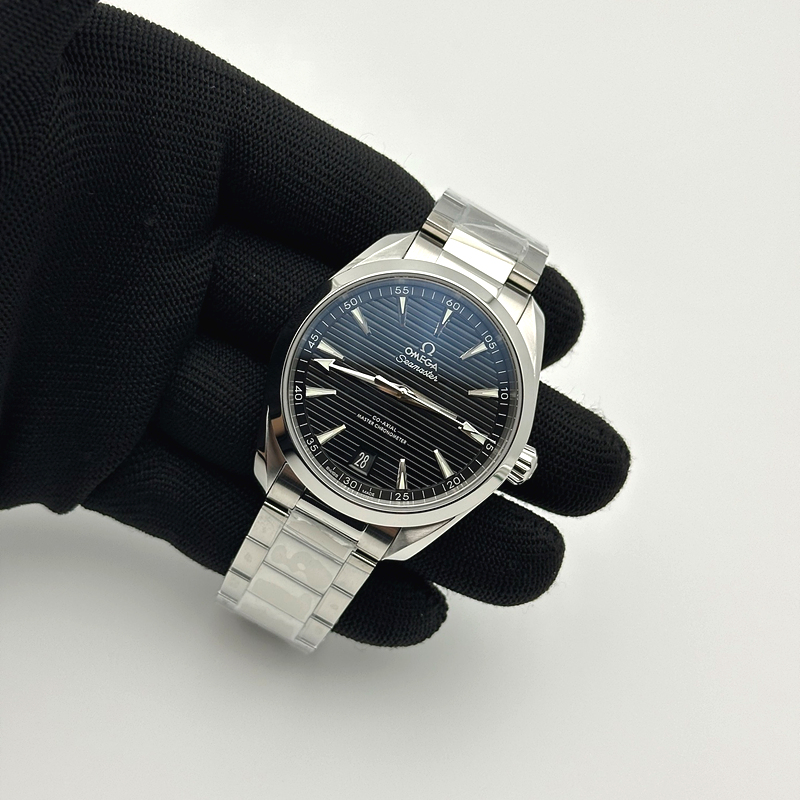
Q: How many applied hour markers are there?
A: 11